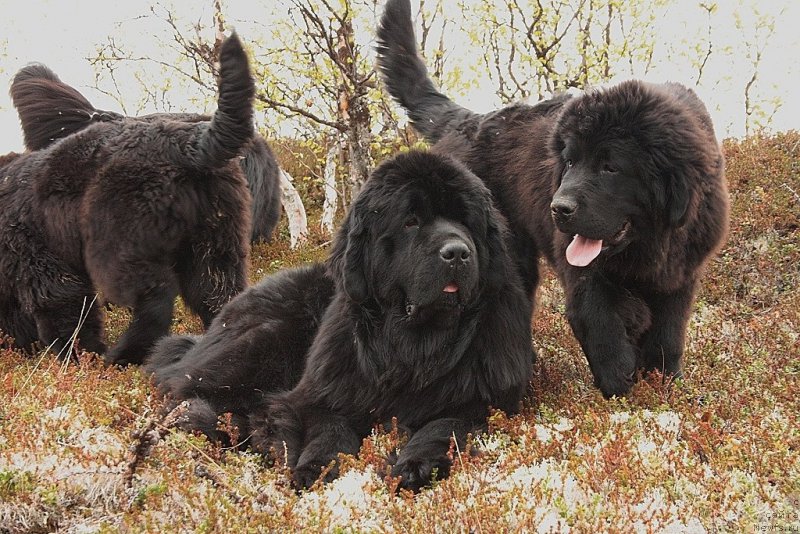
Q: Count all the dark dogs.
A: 4